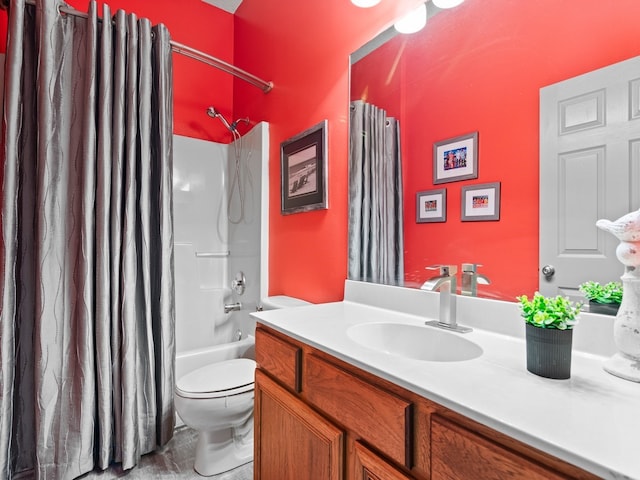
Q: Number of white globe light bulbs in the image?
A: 3